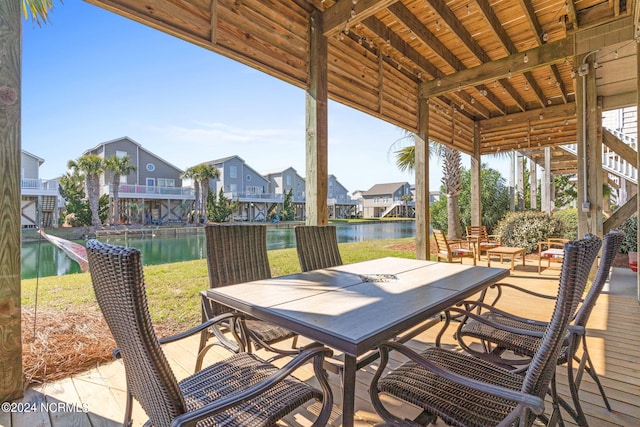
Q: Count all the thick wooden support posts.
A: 5